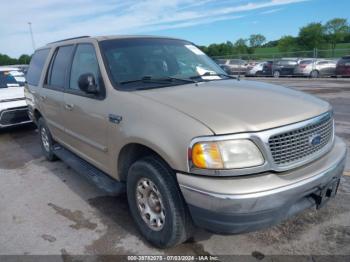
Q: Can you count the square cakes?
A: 0